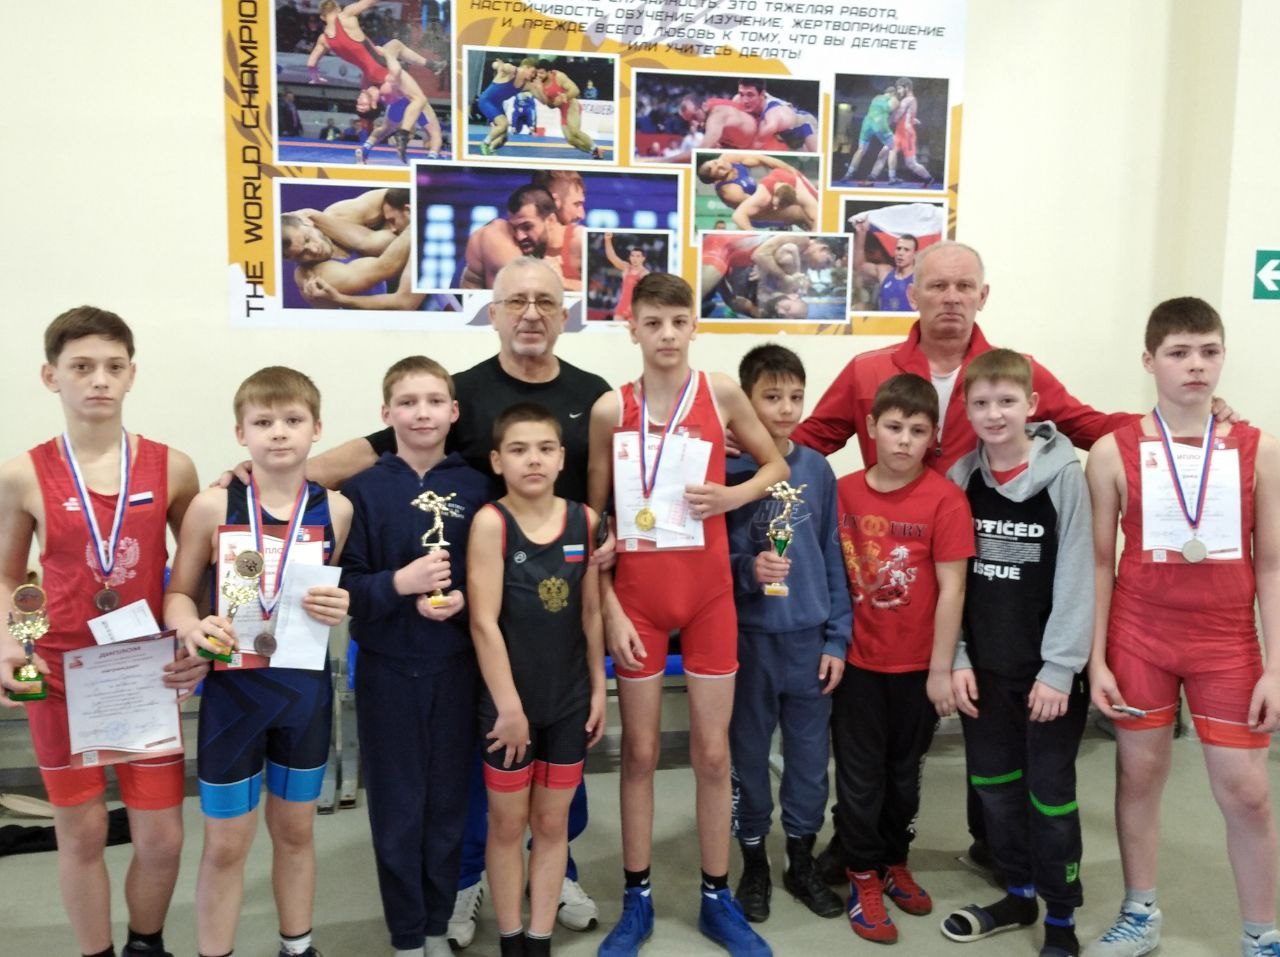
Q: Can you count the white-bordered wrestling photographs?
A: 10